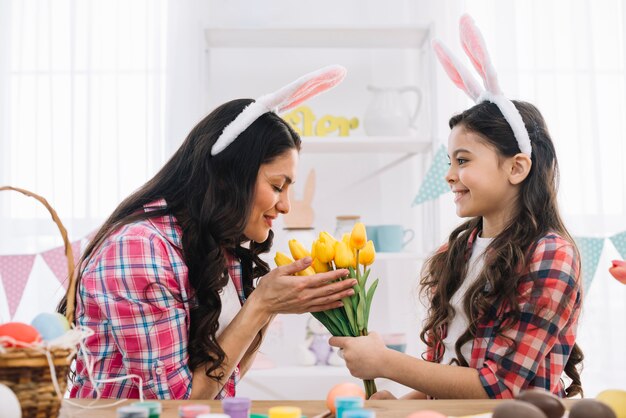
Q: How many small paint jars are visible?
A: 8